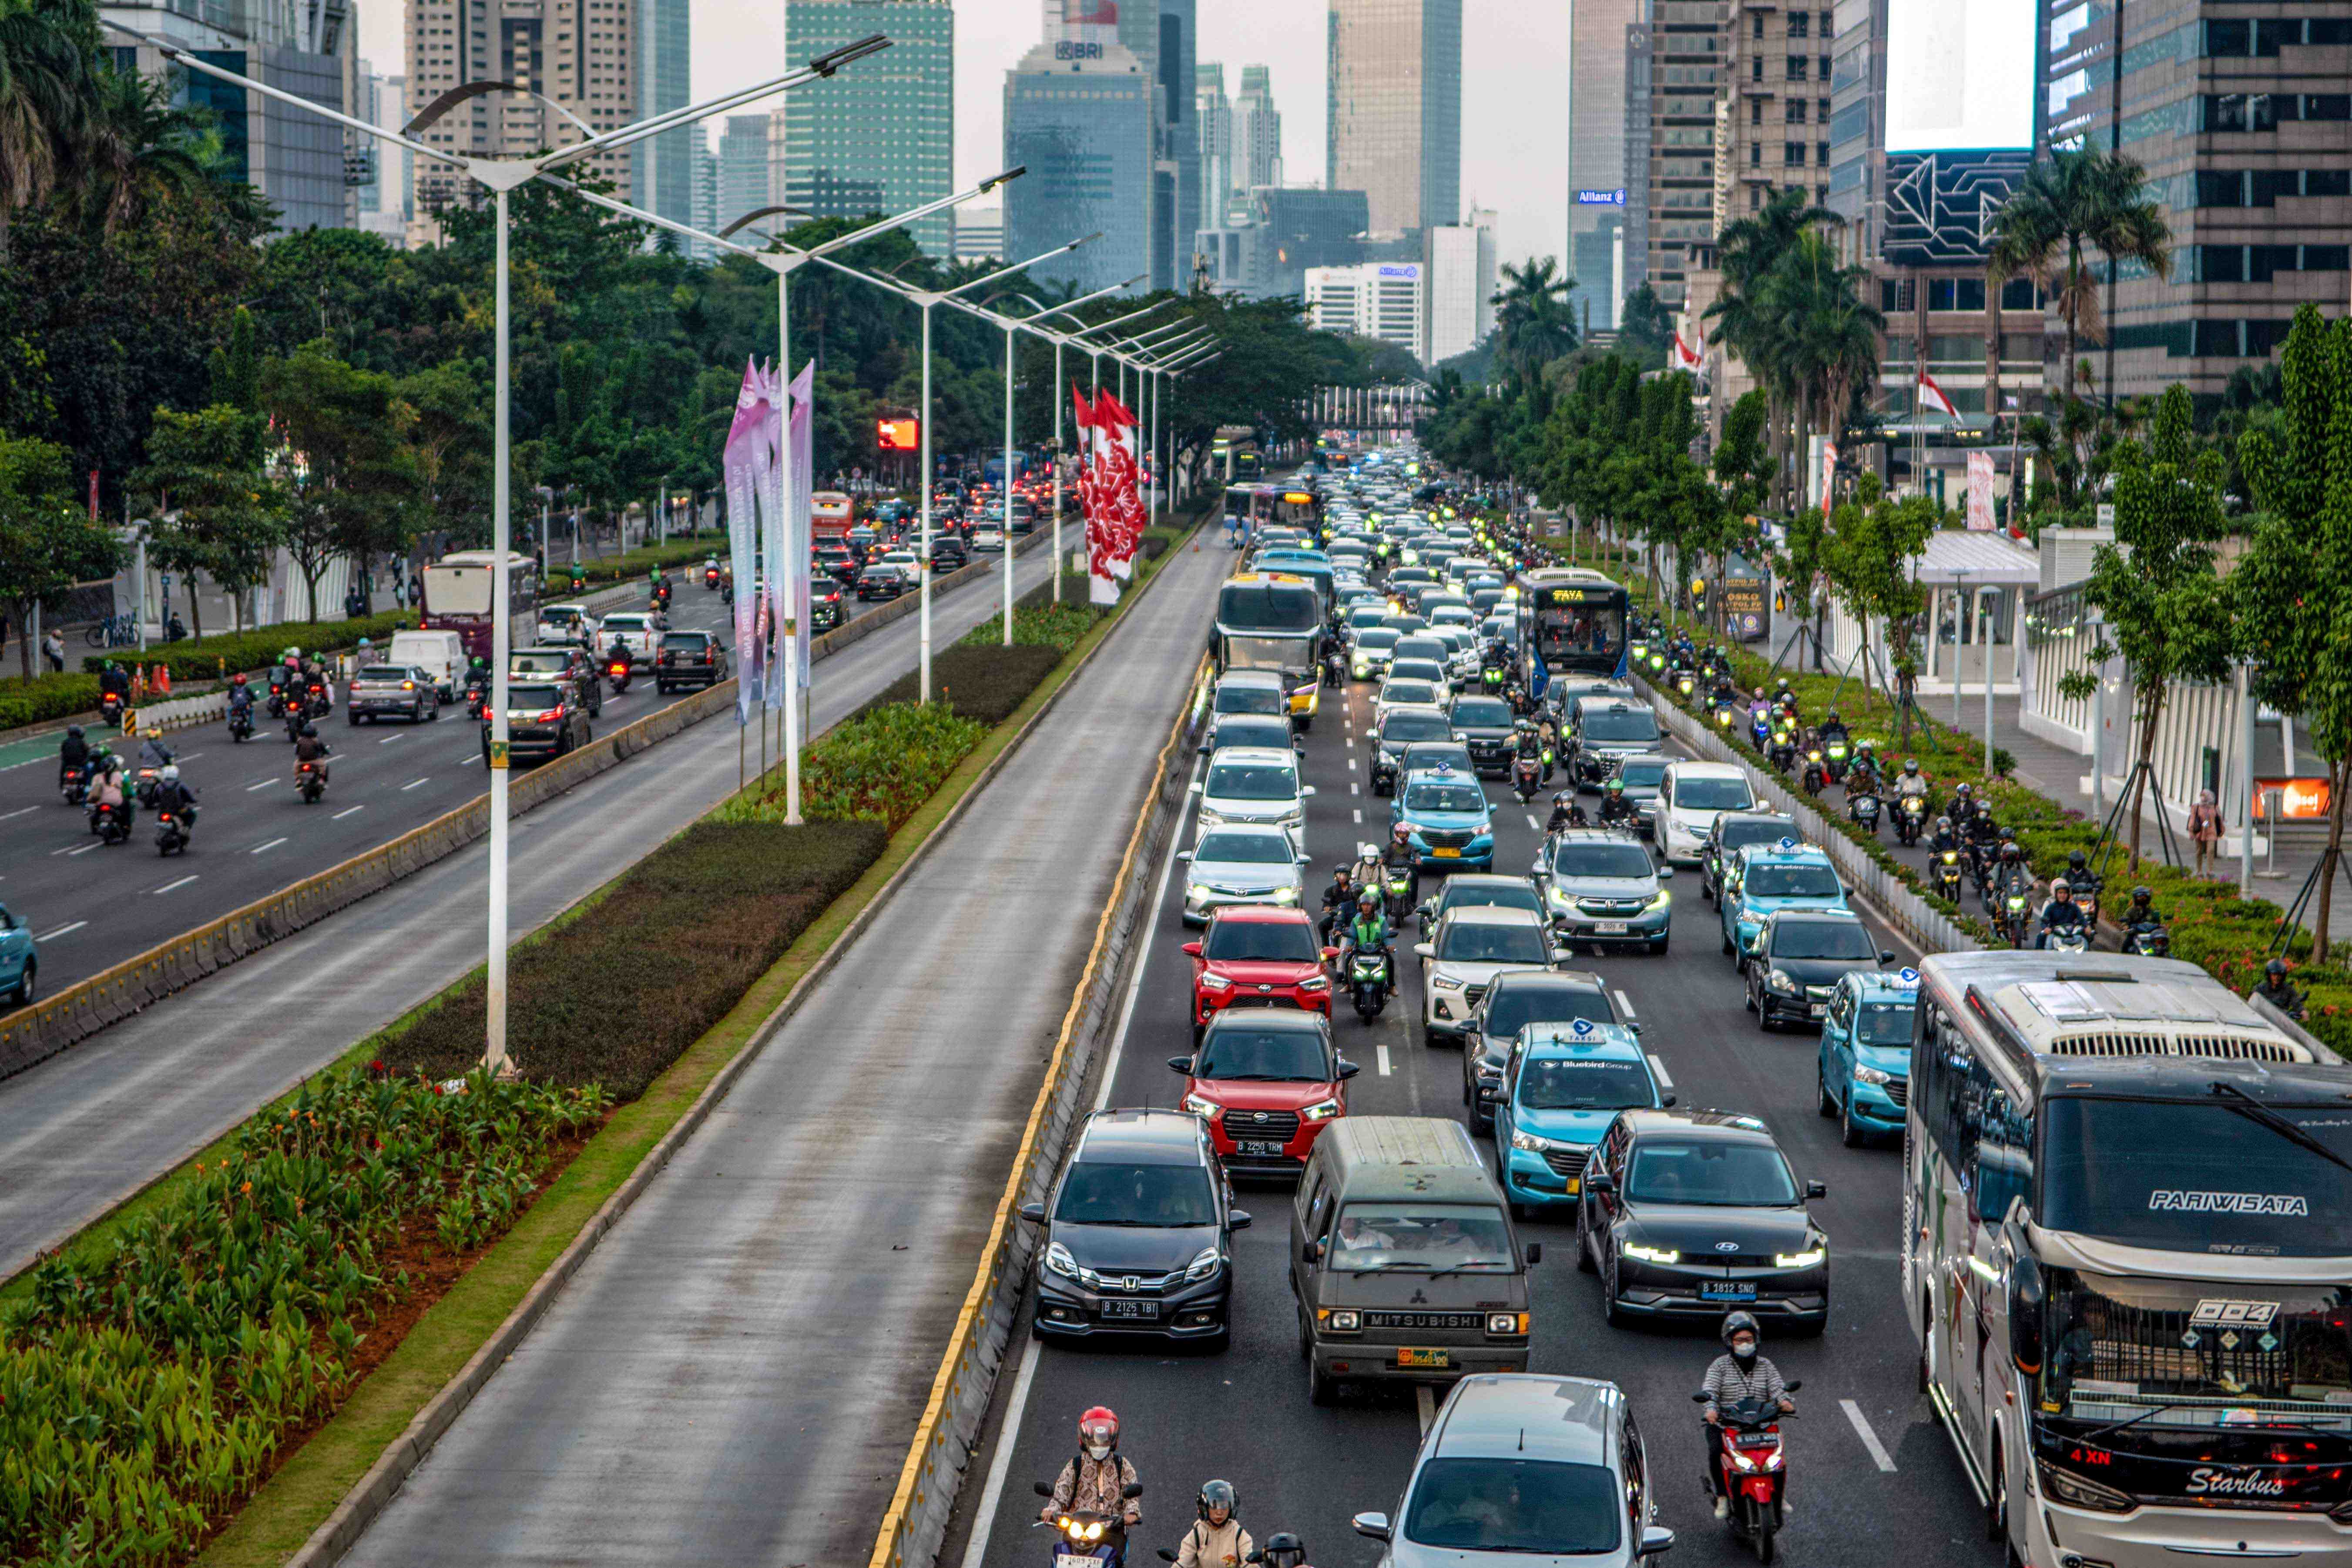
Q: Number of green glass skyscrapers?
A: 1